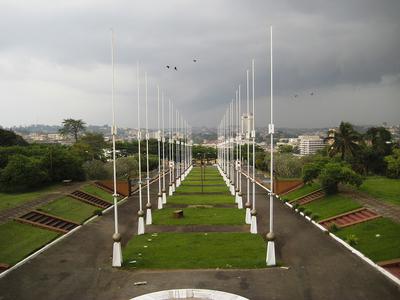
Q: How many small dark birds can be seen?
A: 5